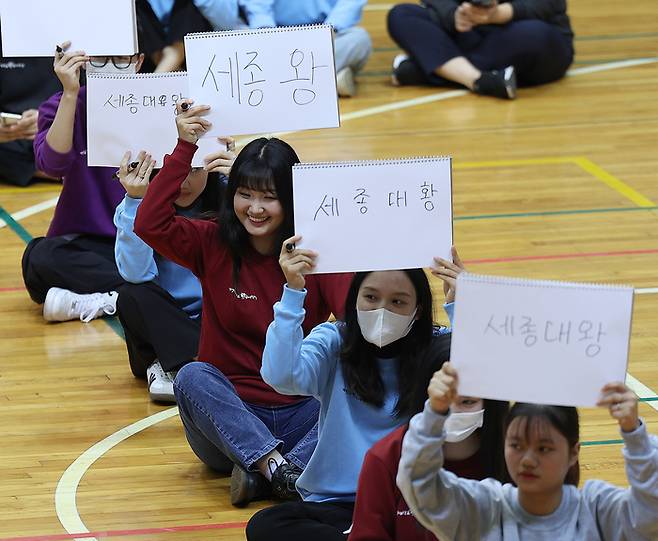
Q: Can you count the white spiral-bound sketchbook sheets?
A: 5